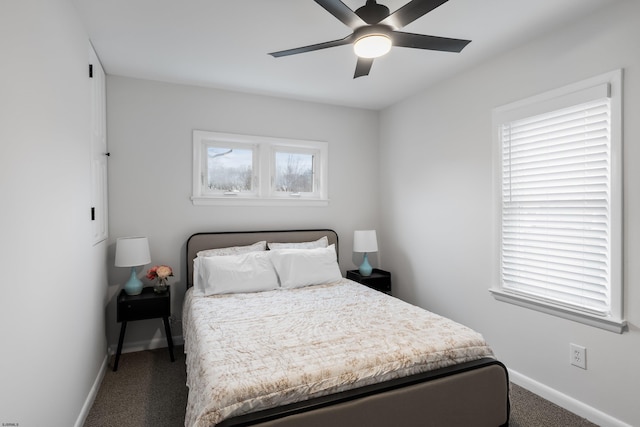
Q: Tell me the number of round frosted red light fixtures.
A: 0